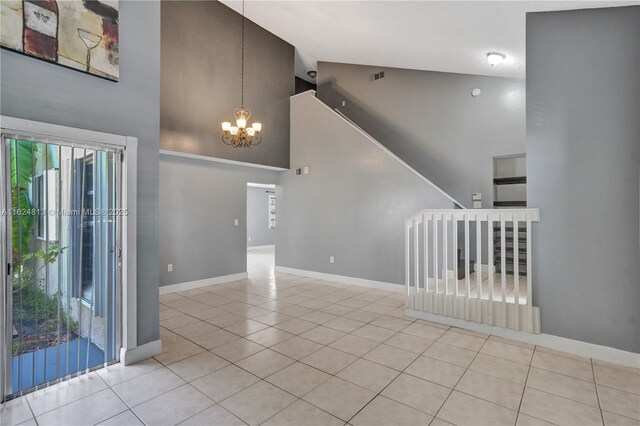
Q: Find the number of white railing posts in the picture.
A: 12